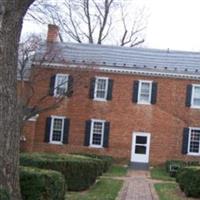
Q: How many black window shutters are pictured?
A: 12